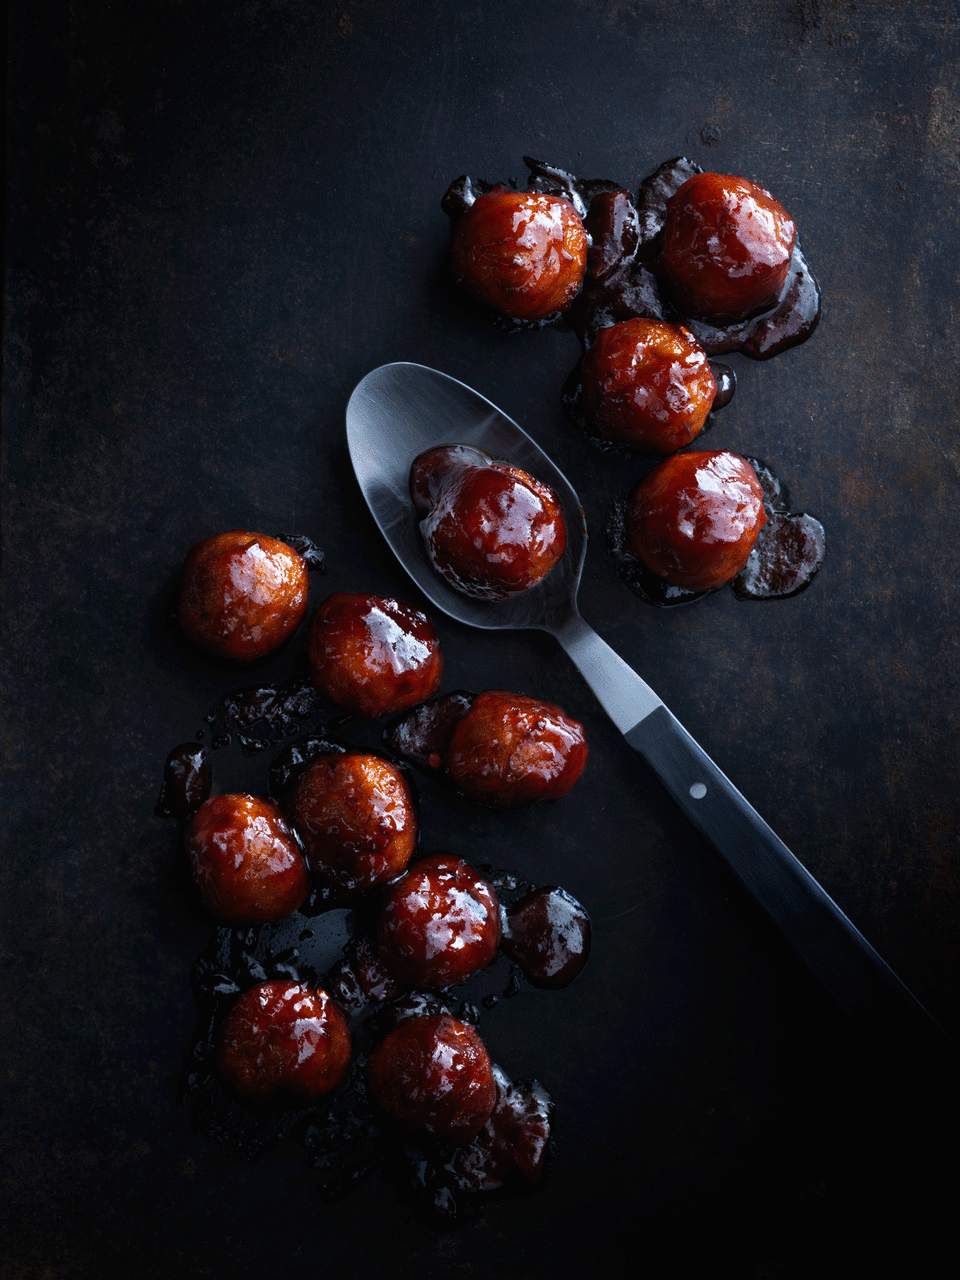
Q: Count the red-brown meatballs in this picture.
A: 13